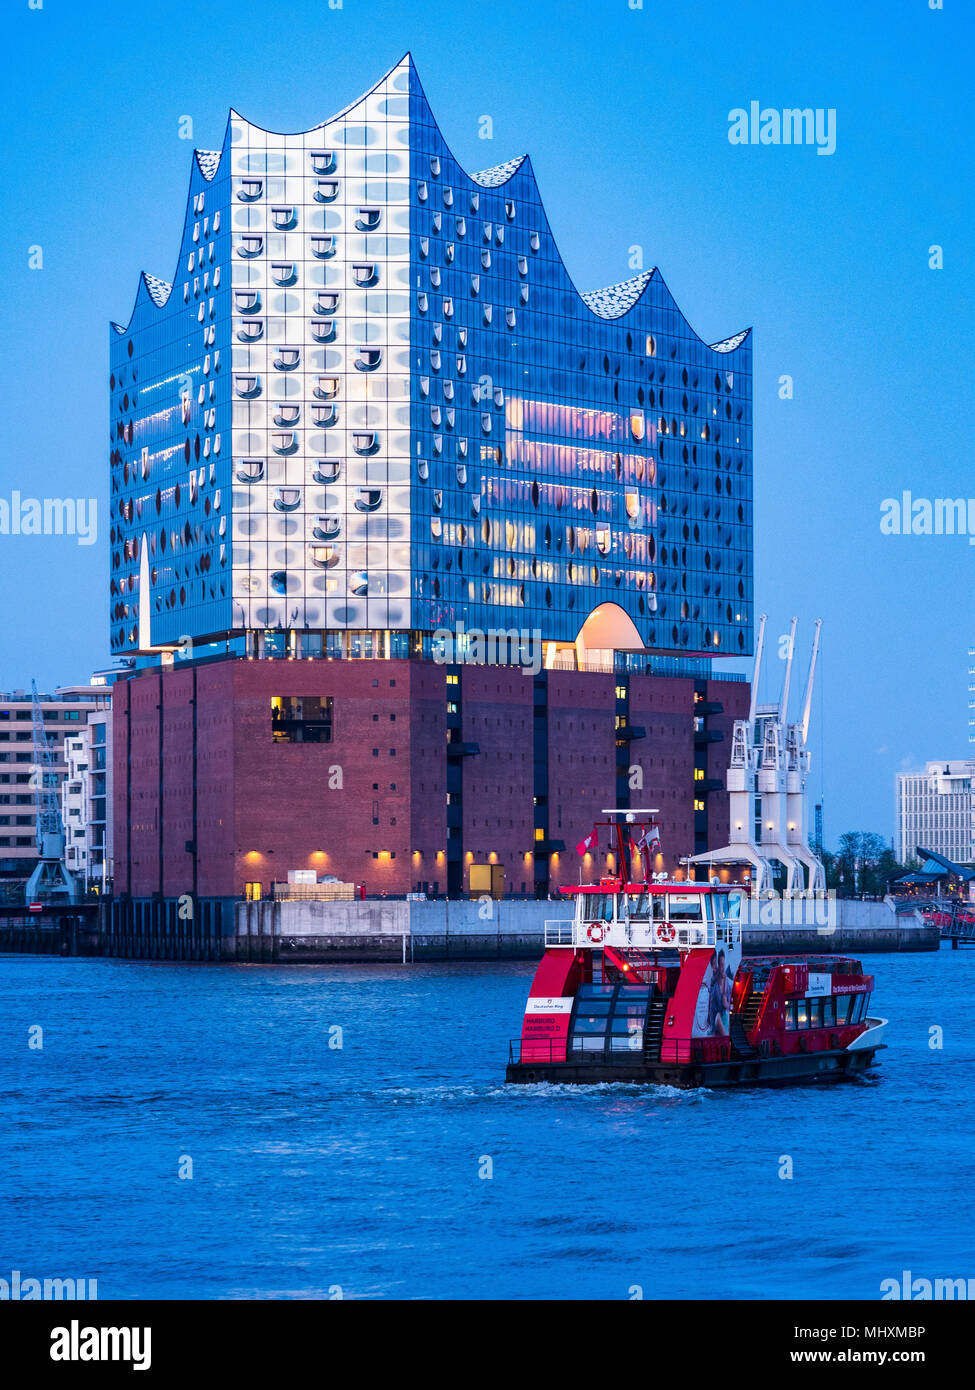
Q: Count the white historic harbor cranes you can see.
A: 3